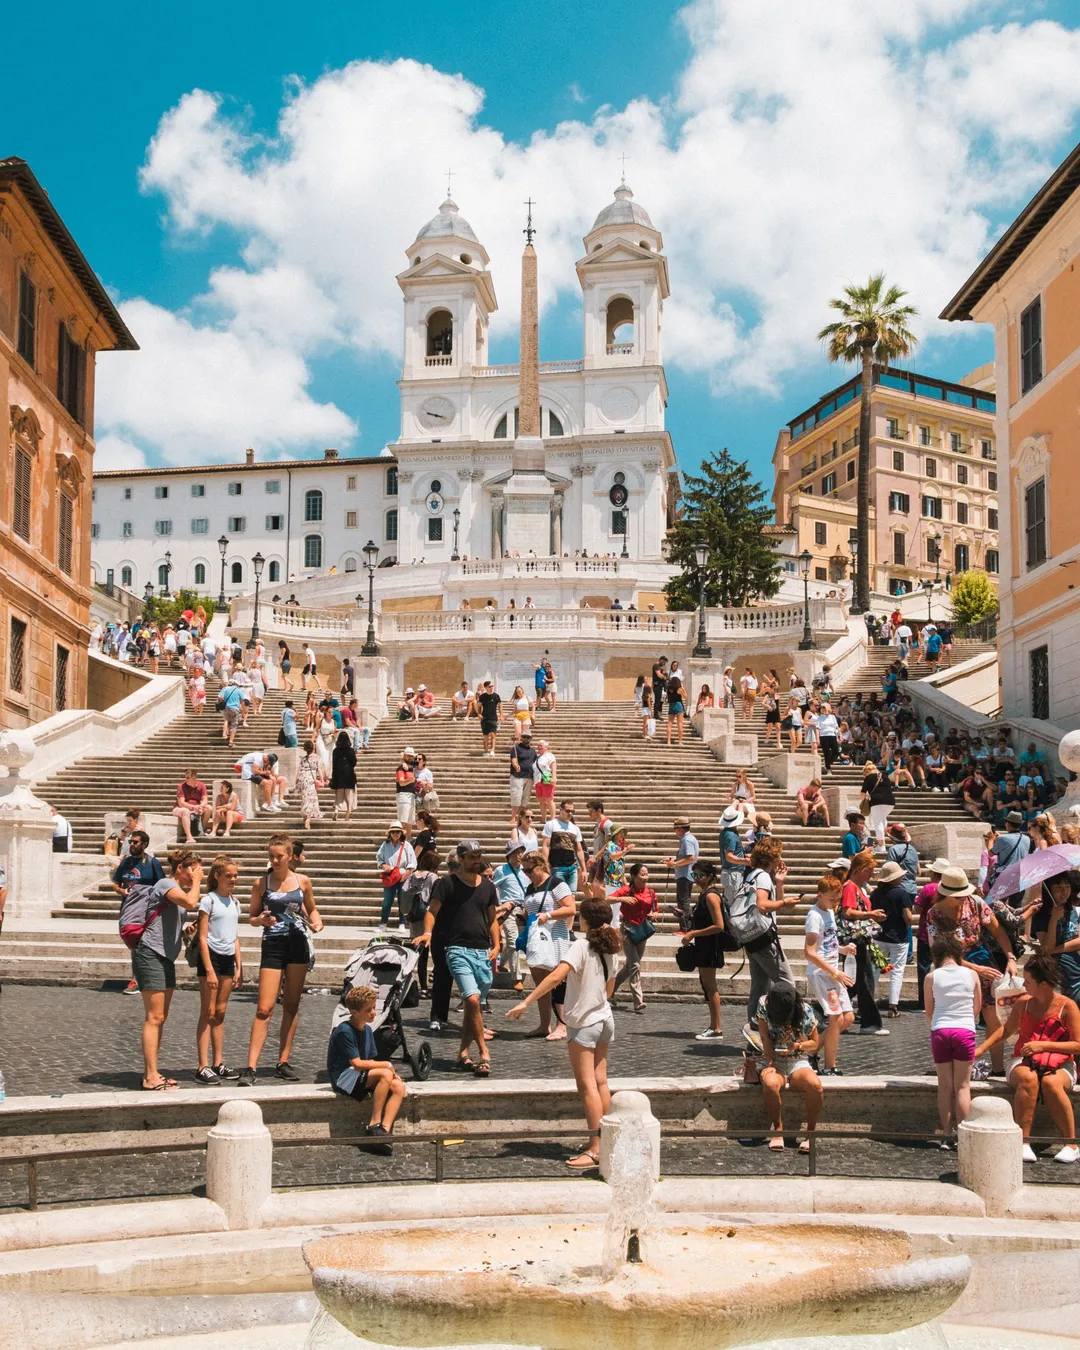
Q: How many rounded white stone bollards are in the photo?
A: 3